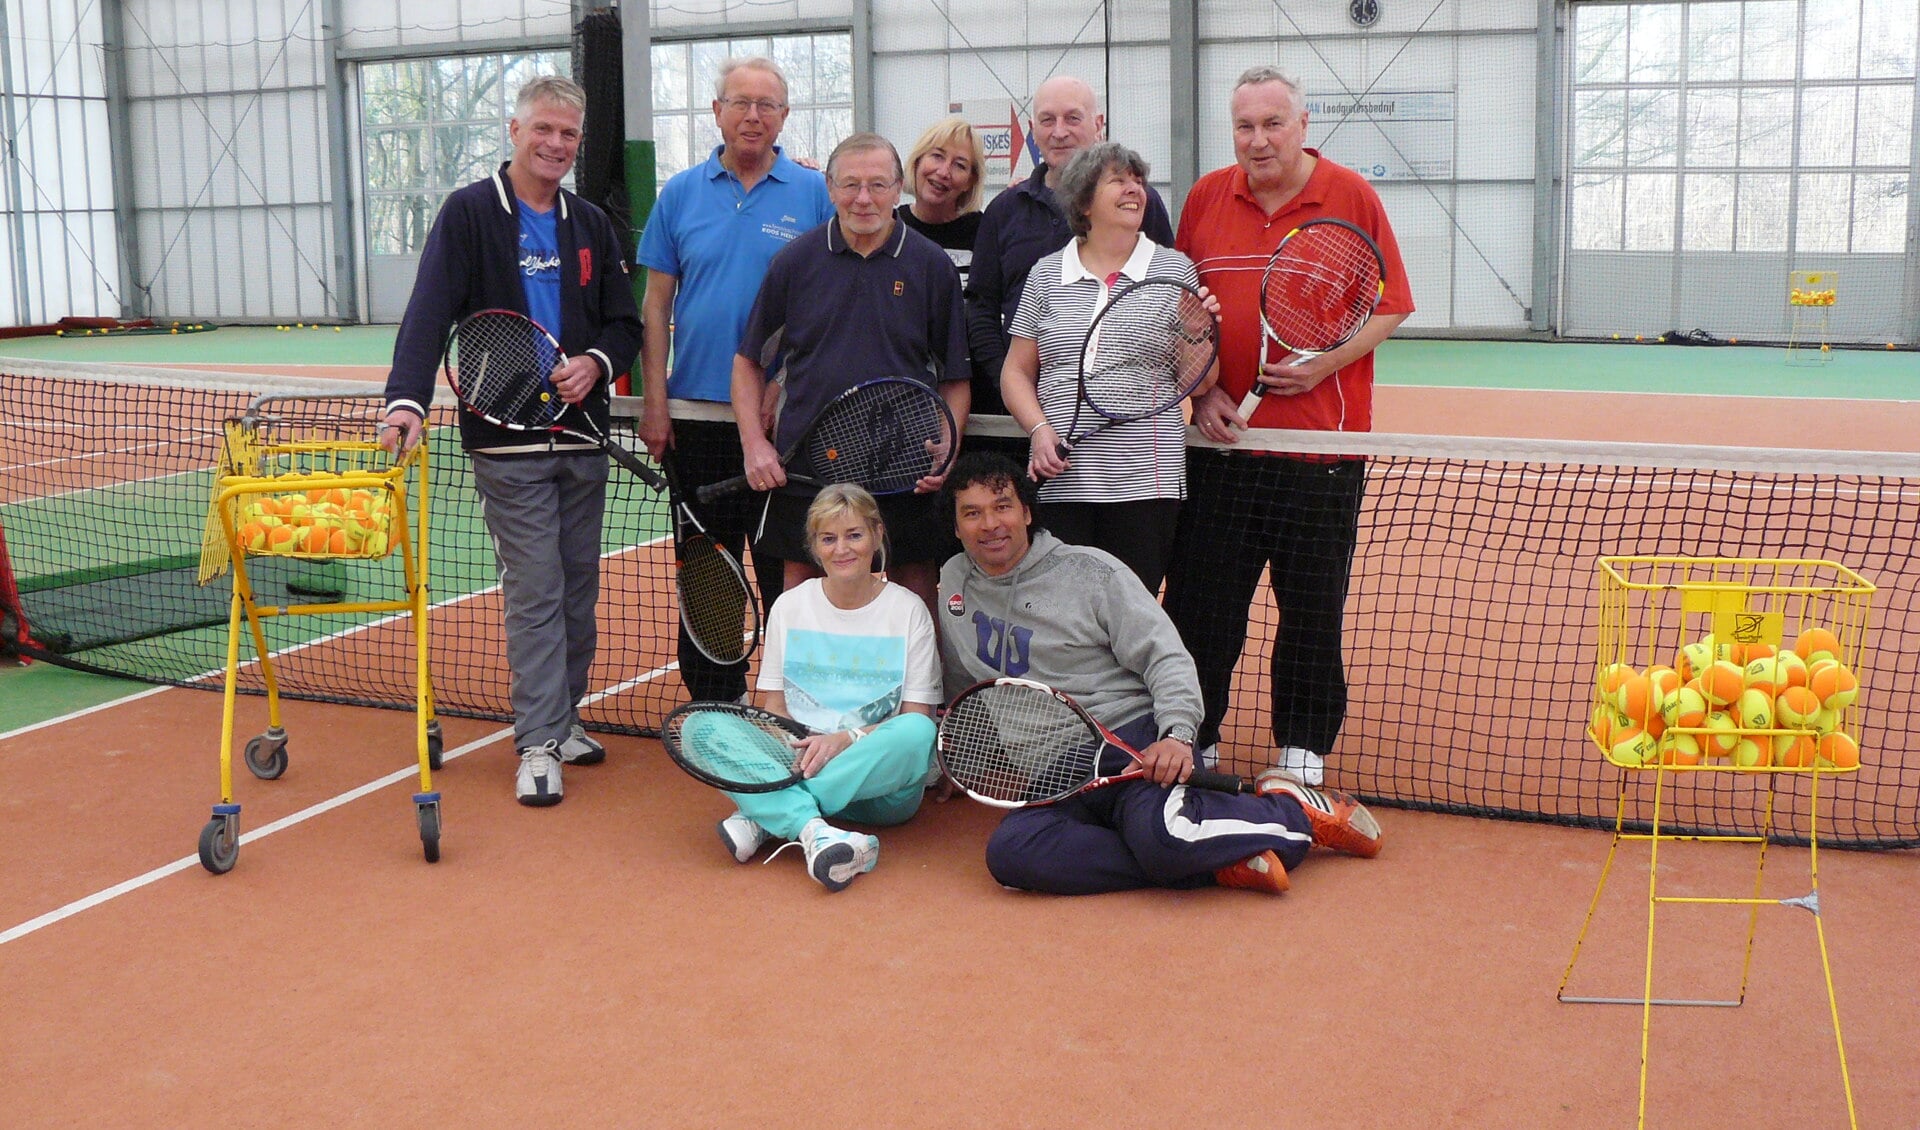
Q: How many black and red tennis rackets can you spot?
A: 2